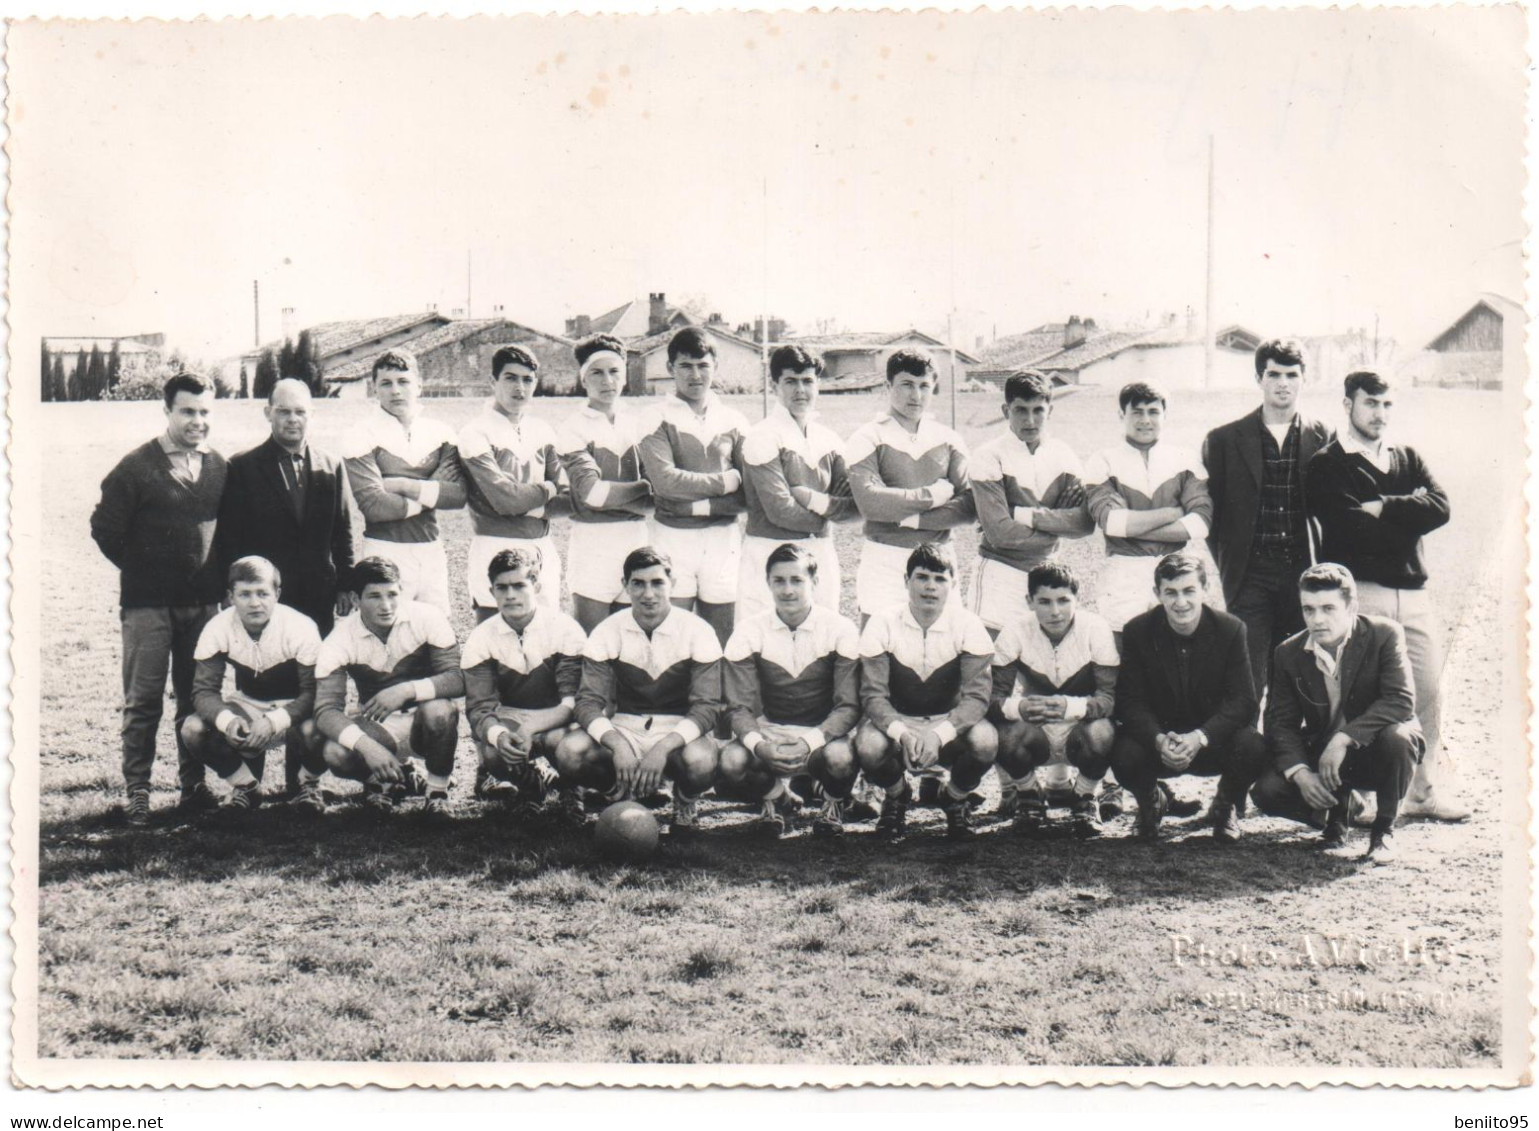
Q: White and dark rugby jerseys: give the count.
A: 15